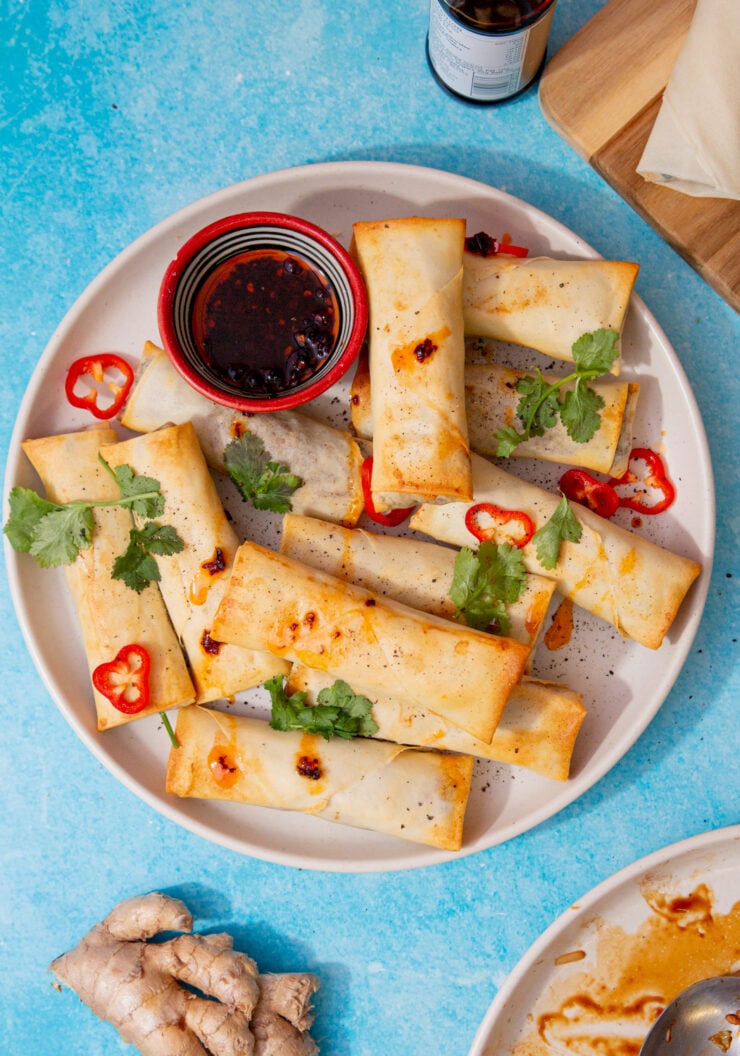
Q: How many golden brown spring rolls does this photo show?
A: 11